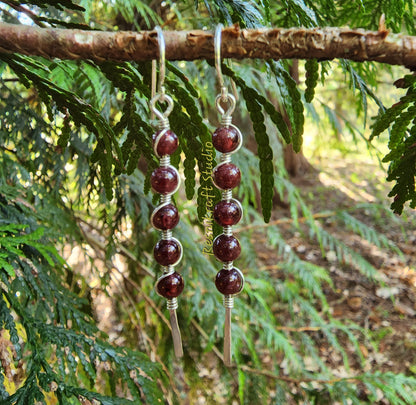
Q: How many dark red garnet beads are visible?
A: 10